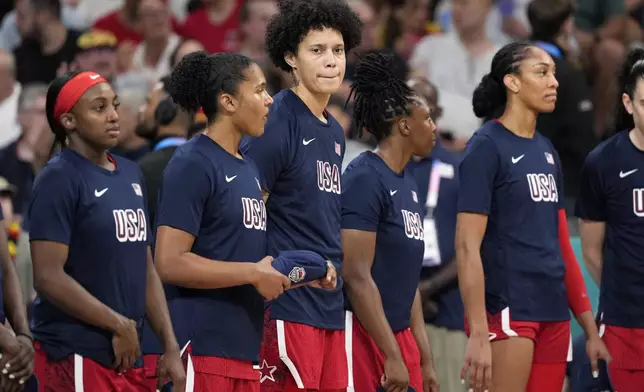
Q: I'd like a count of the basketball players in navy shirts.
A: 6